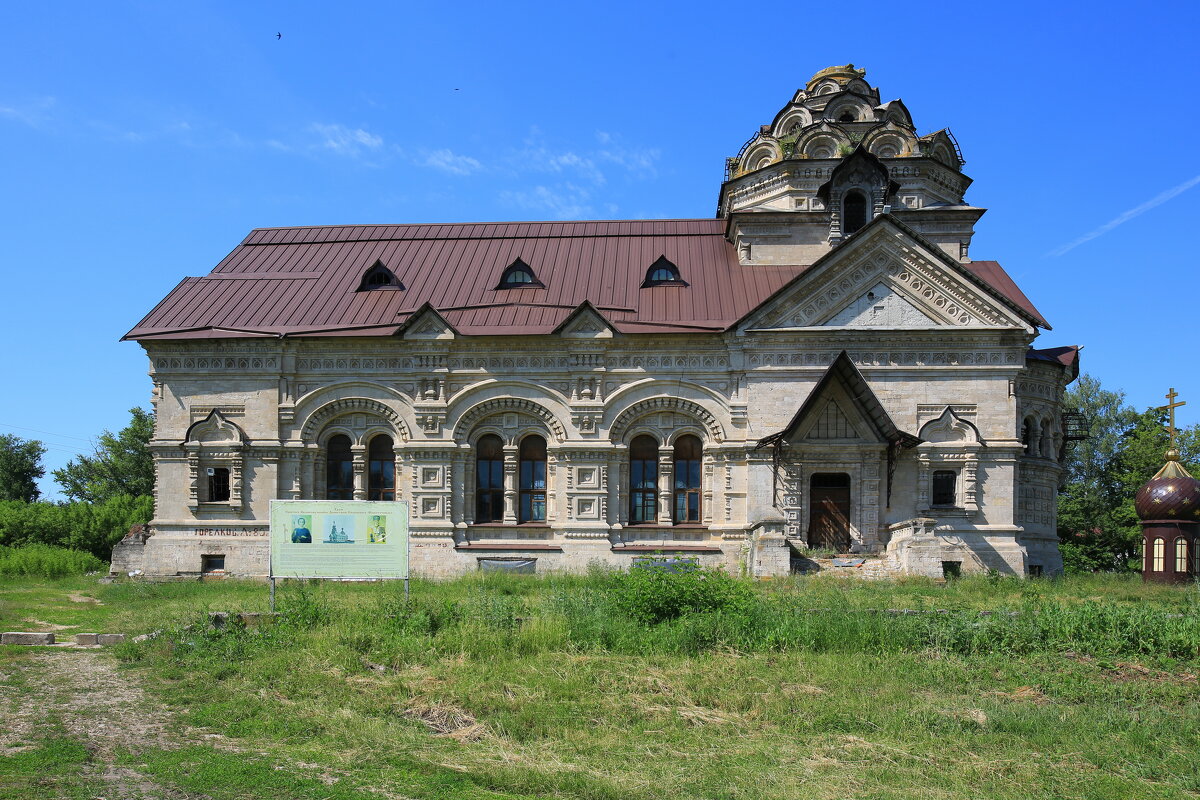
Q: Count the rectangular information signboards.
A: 1